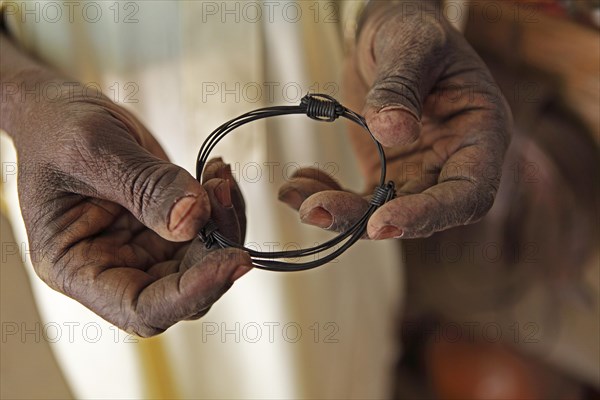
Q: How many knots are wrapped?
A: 3